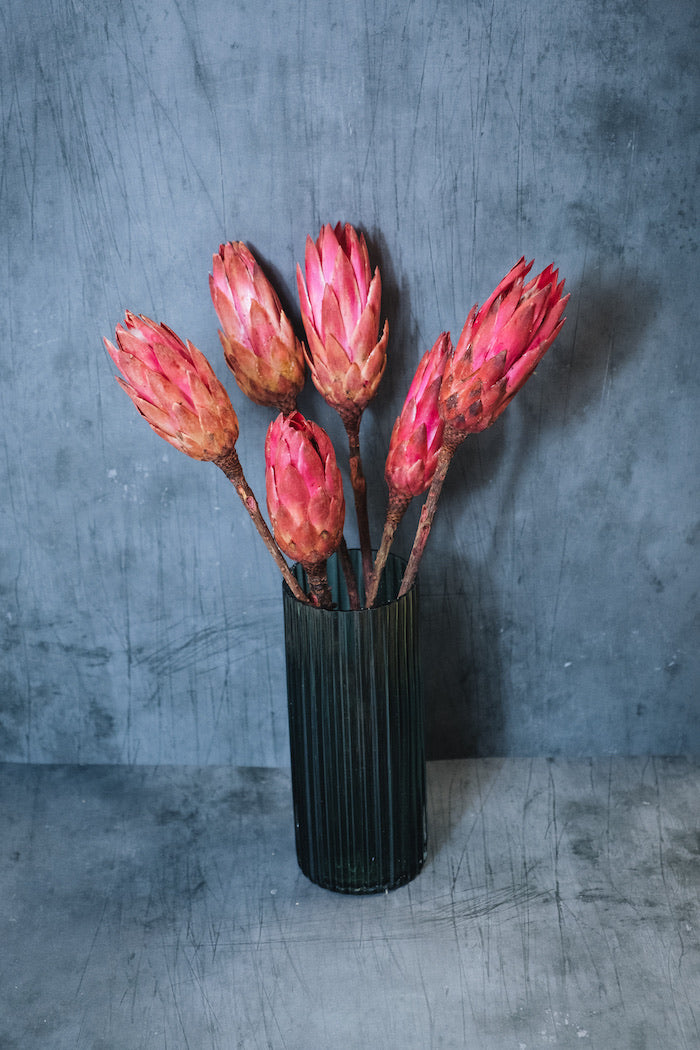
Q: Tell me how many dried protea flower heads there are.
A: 6